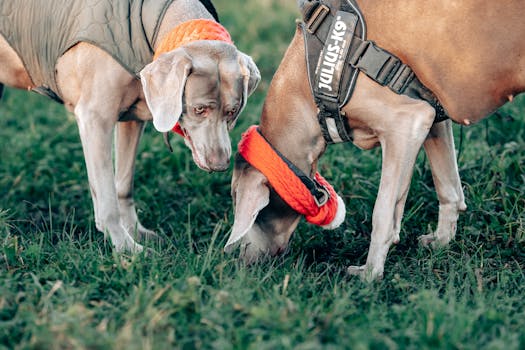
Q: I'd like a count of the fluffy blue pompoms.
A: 0